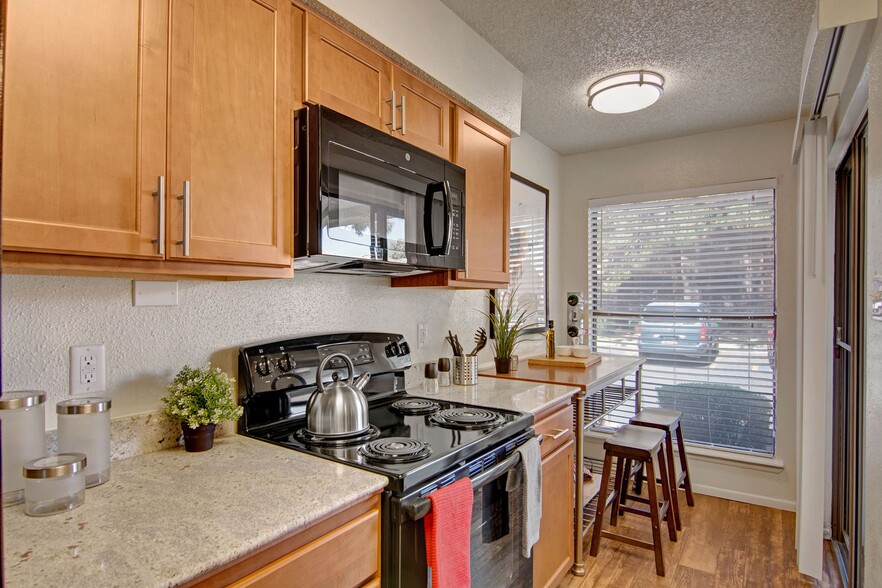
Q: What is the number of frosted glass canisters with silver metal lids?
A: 3